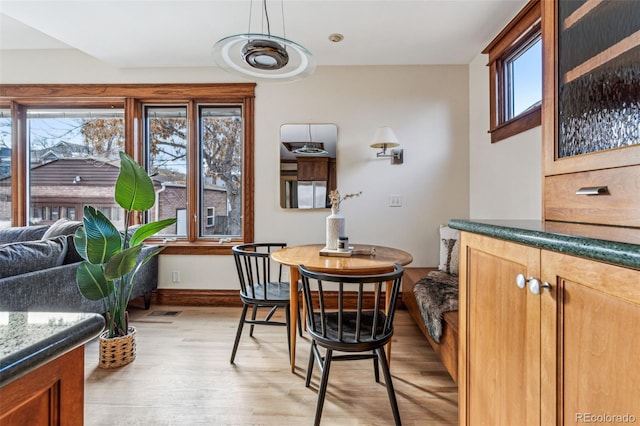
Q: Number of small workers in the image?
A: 0